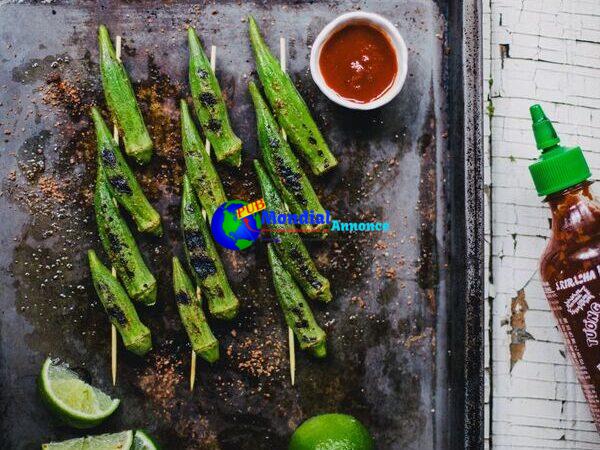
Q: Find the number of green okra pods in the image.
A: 12